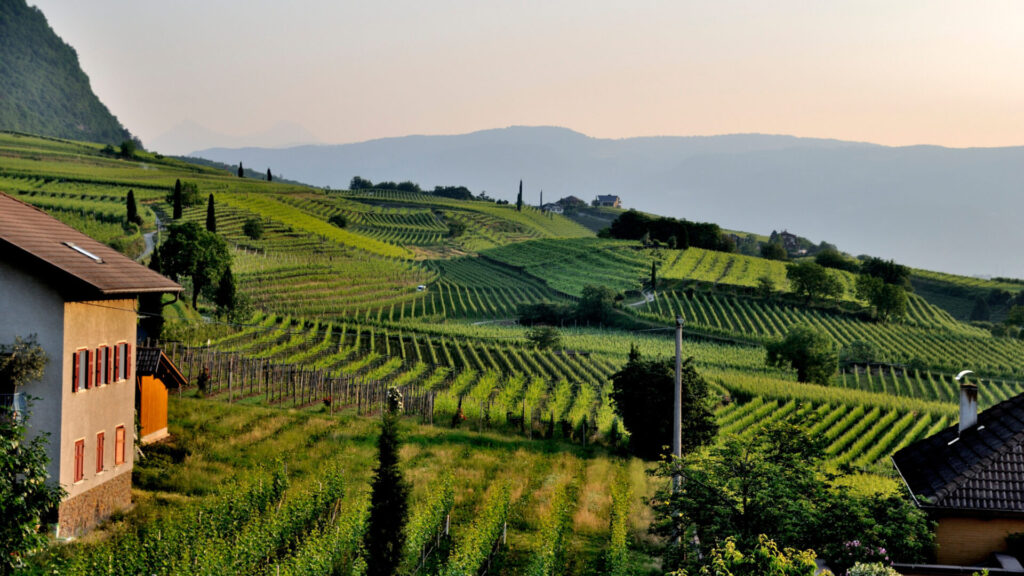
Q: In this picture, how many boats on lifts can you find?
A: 0